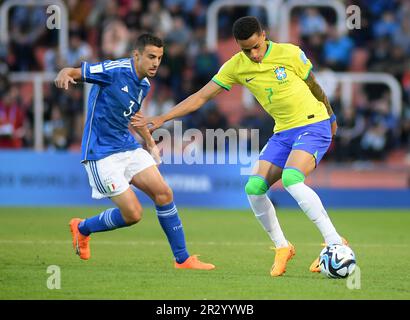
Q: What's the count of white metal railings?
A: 5